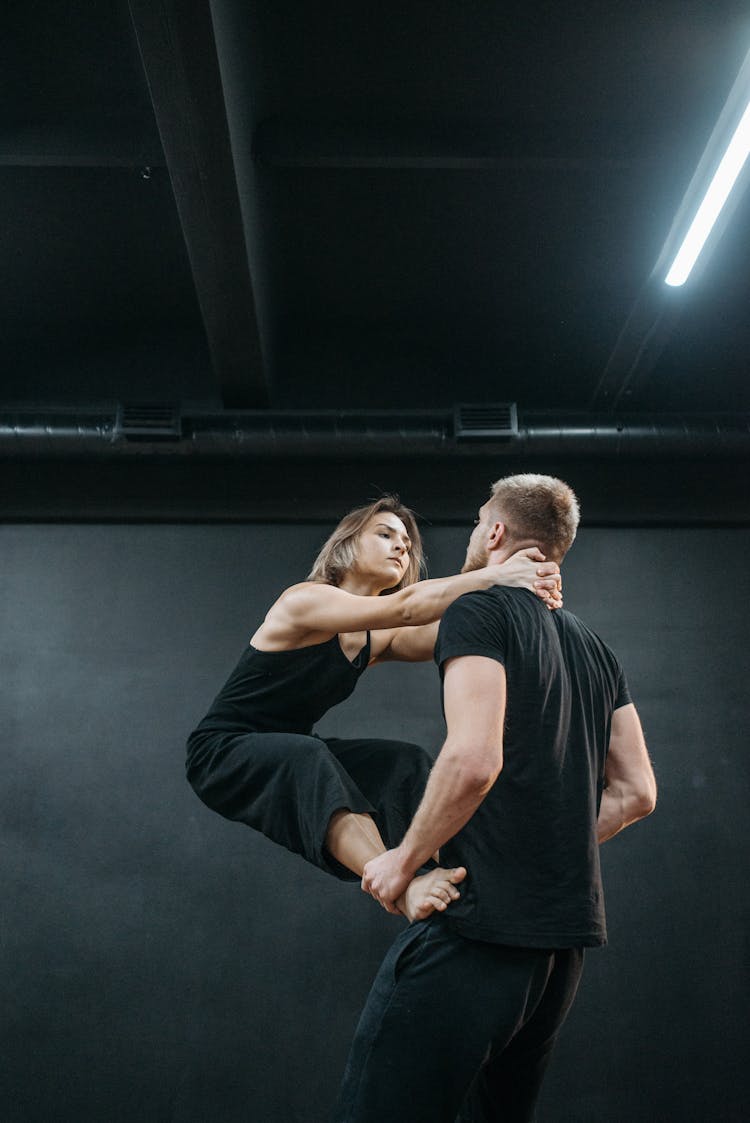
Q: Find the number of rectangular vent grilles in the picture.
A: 2